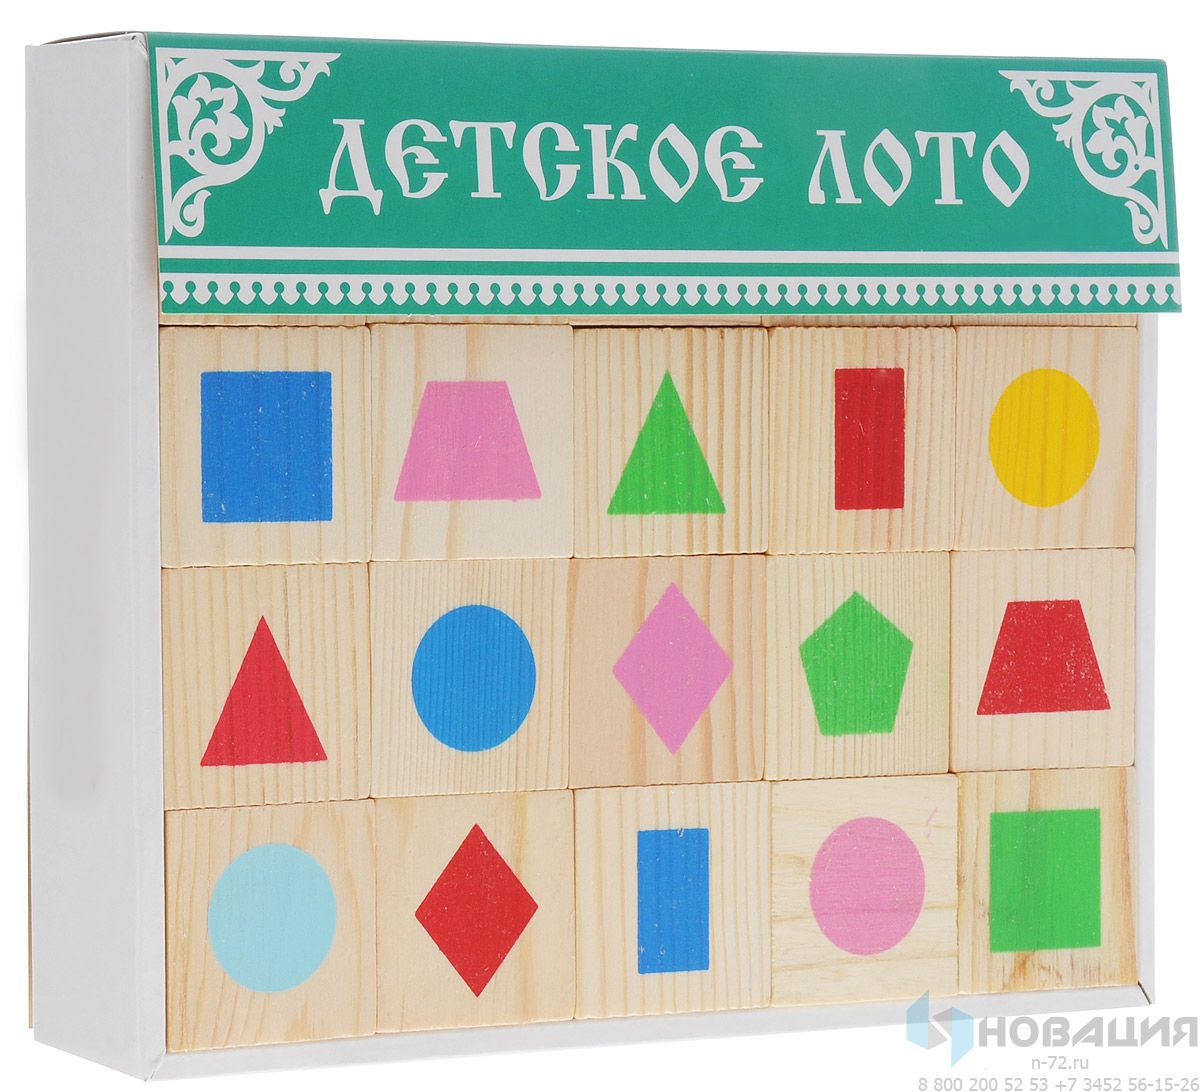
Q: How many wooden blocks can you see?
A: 15